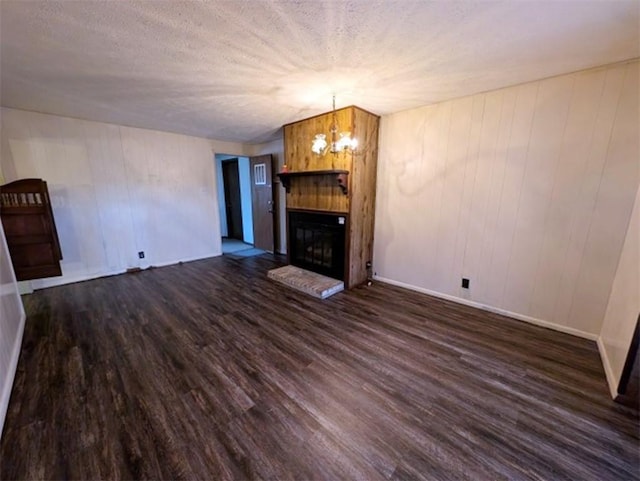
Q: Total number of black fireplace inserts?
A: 1